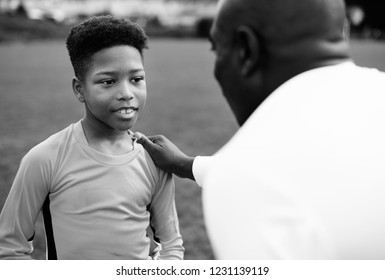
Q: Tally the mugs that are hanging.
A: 0